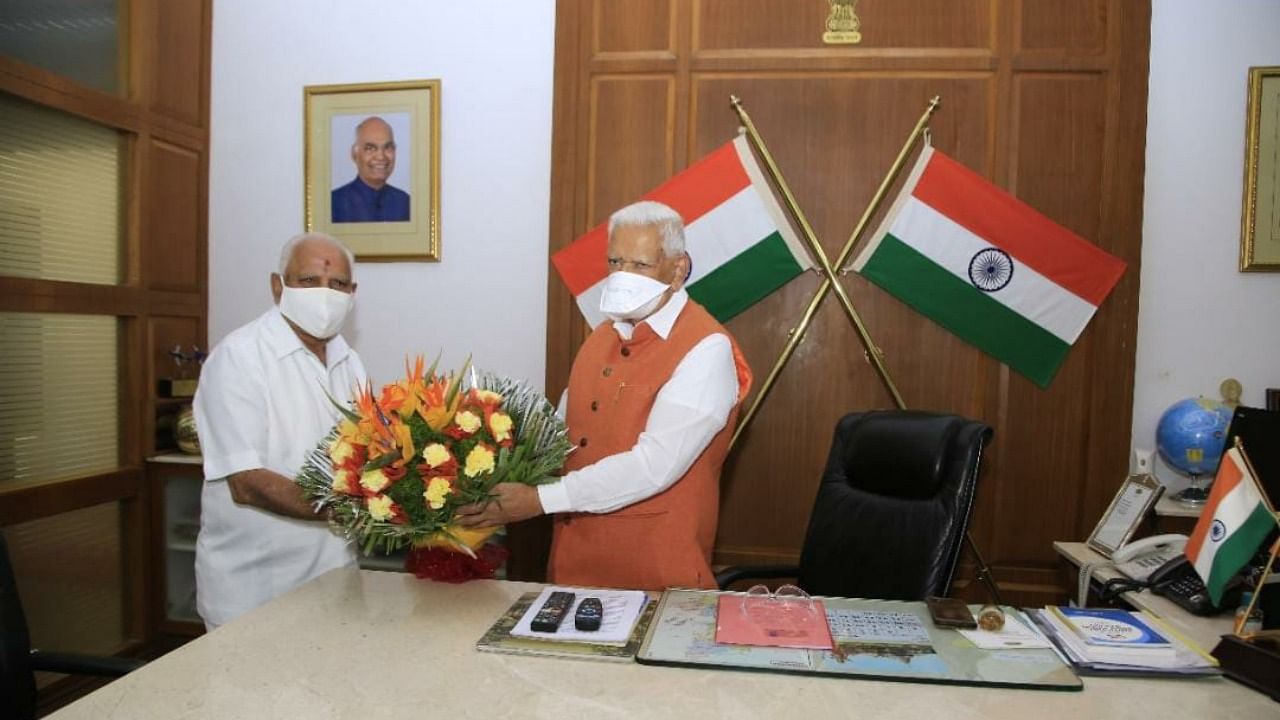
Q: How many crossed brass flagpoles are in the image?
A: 2